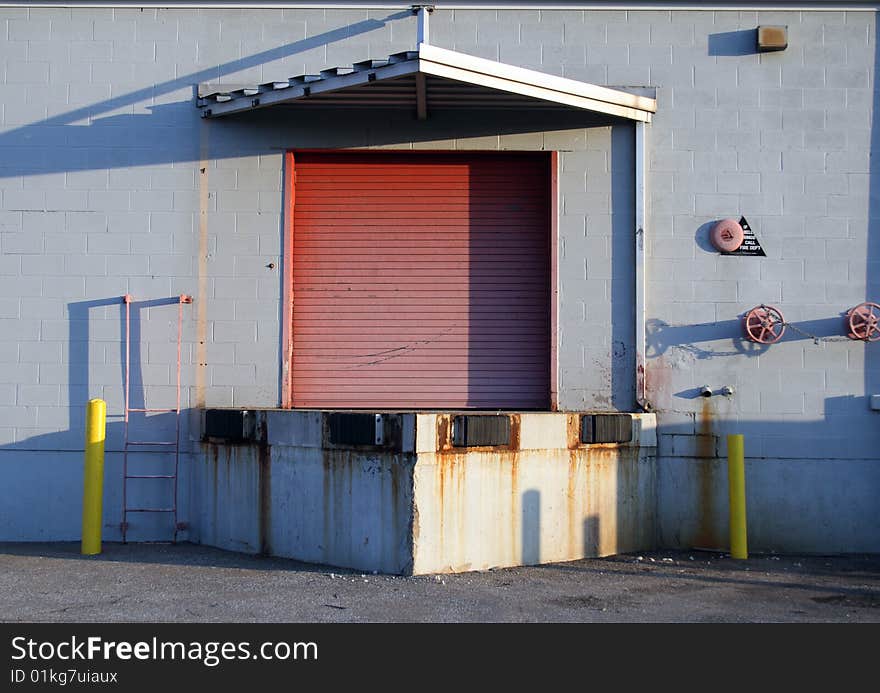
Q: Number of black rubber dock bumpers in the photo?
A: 4